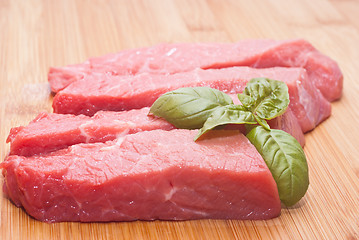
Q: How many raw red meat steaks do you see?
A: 4